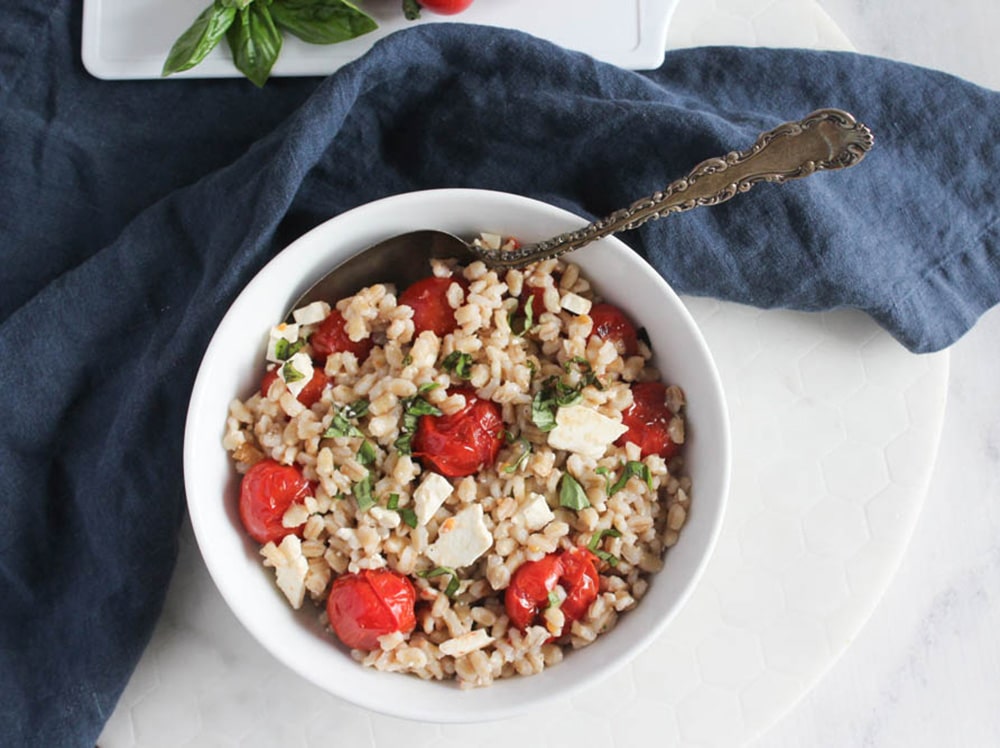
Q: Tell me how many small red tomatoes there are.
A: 11